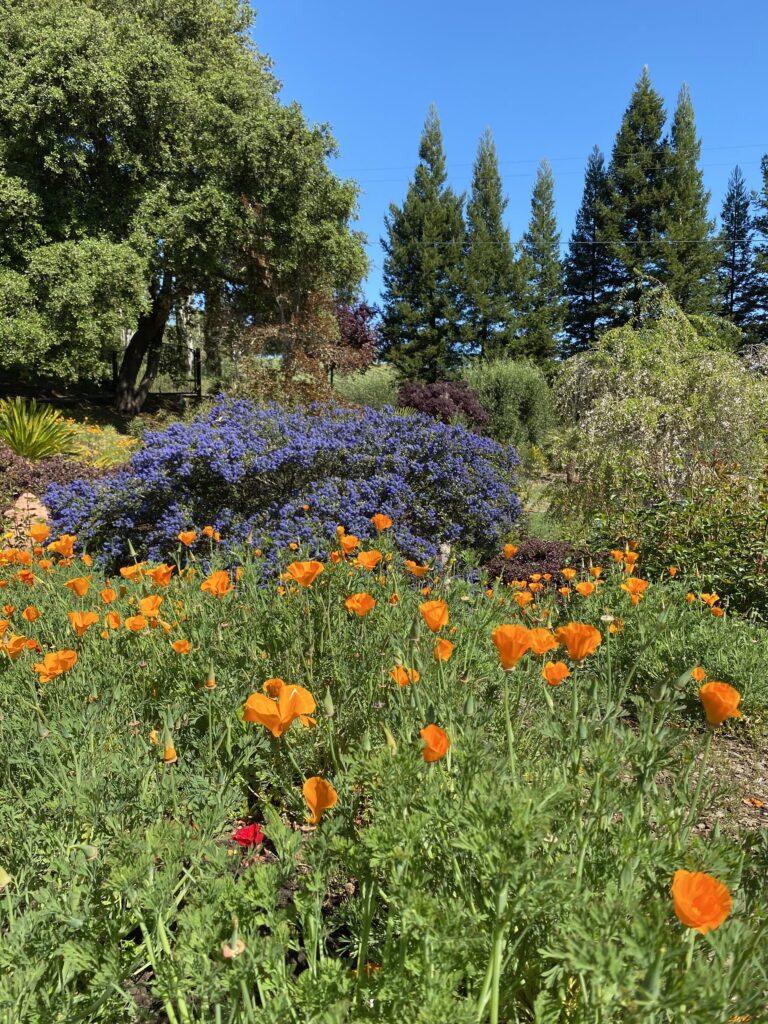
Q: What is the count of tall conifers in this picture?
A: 8